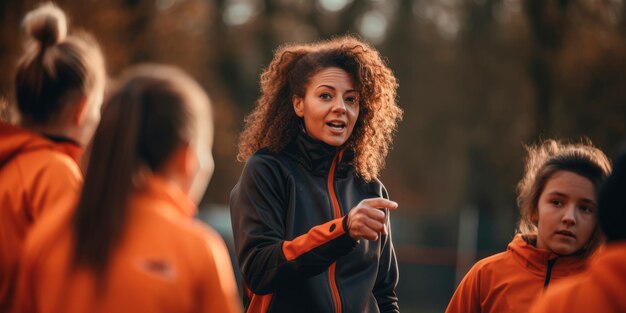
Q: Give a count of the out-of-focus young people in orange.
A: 3